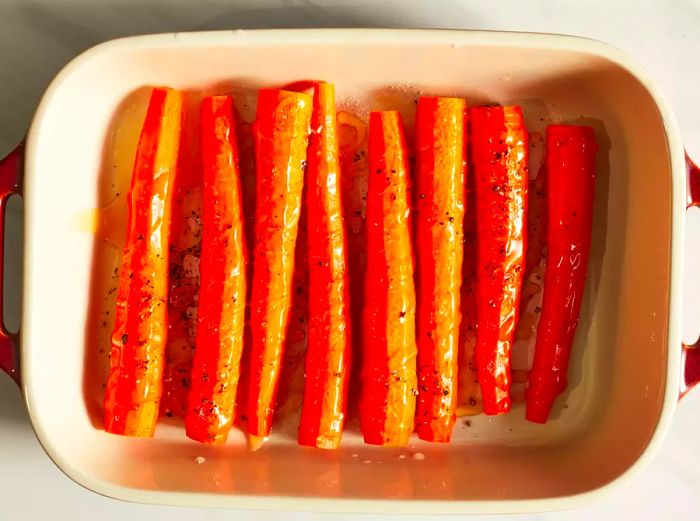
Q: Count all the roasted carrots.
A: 8